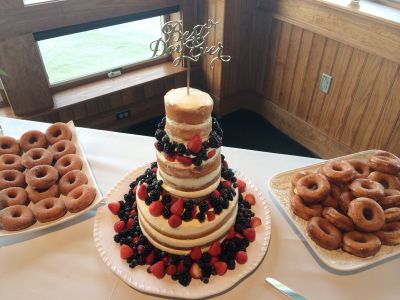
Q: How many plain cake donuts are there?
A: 15